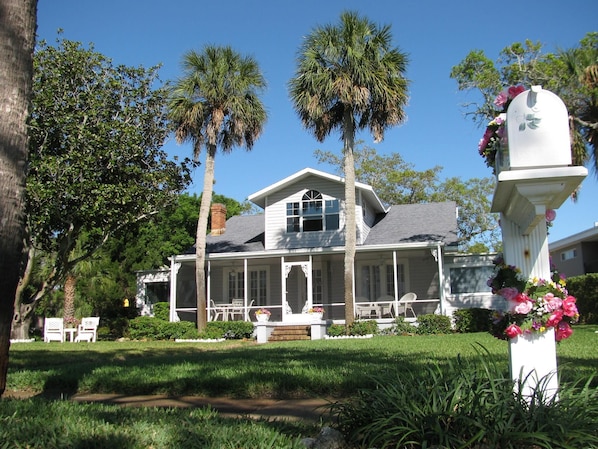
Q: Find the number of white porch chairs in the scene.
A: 6